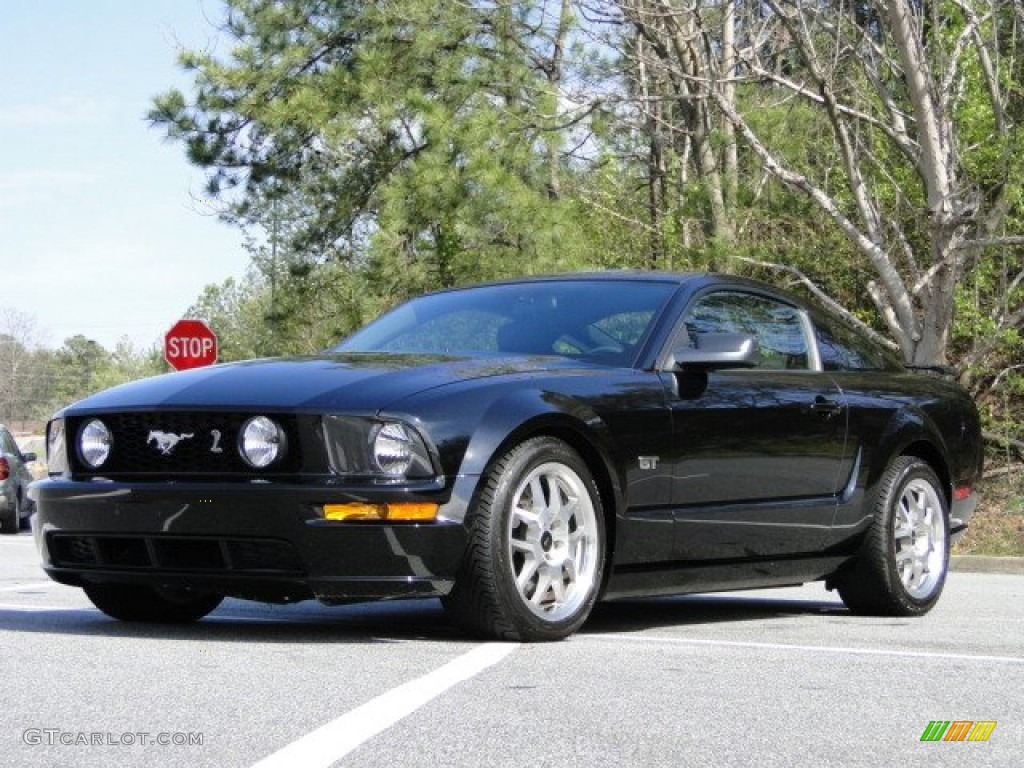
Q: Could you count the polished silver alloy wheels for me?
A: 2